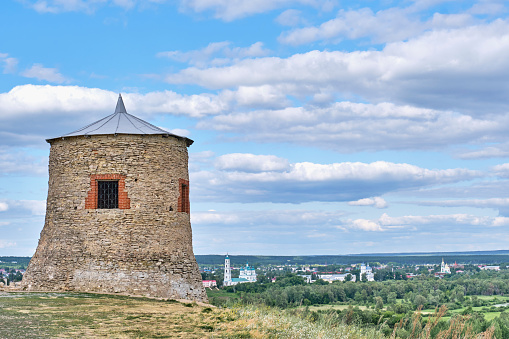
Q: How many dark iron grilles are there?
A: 1